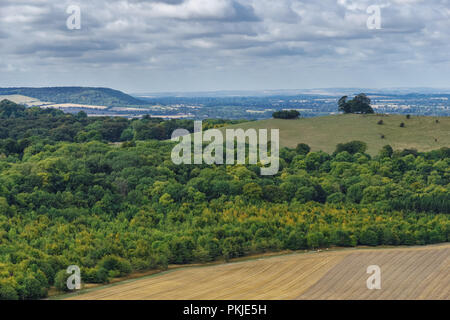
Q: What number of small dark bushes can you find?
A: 6